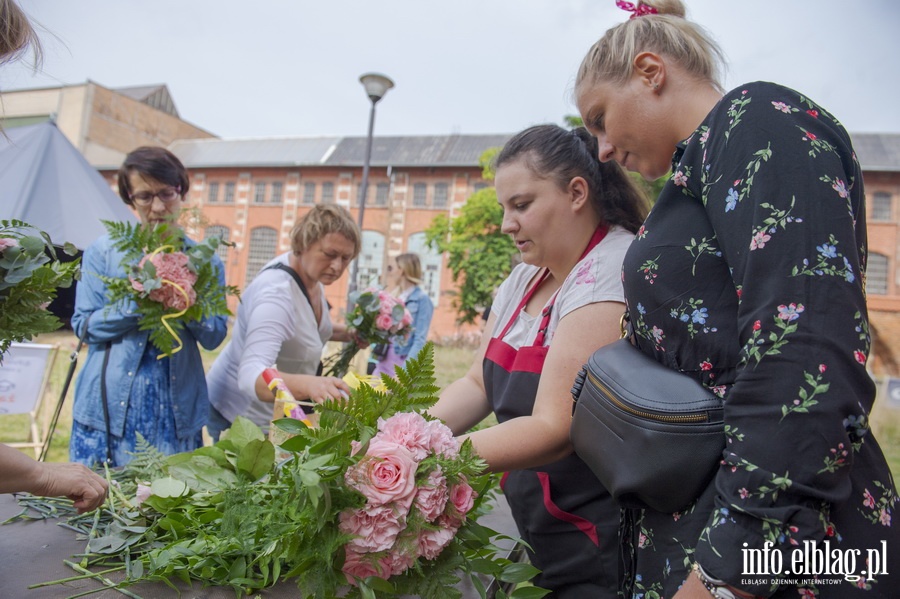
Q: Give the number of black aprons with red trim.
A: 1